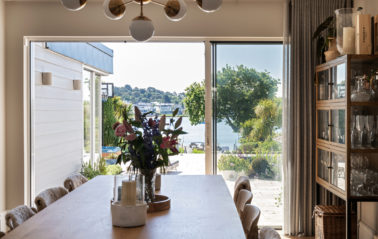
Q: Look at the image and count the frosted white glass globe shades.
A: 5